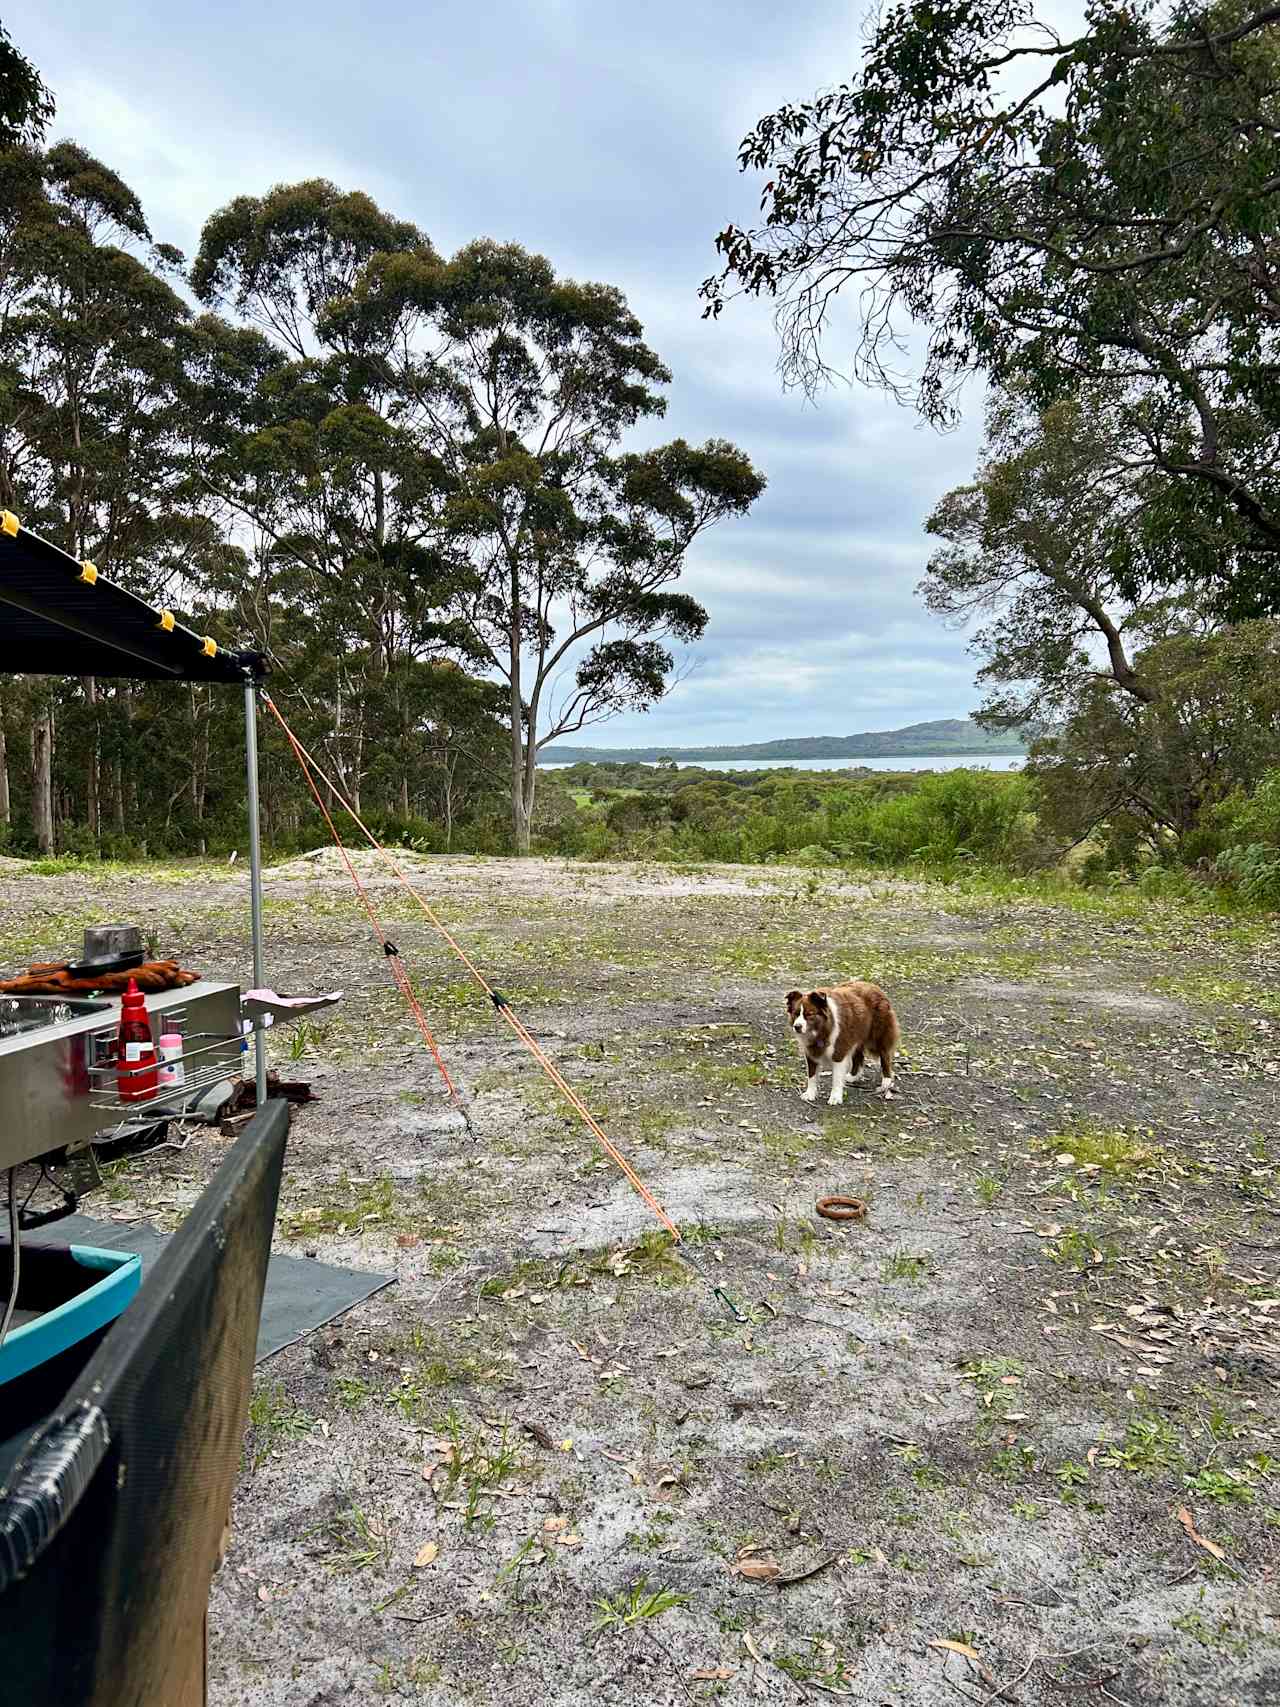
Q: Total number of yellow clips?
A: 4